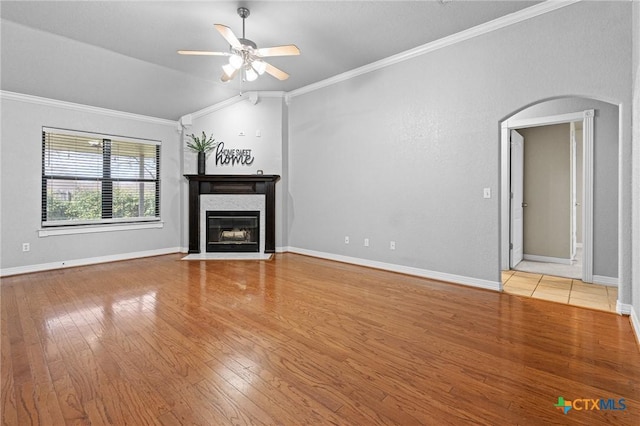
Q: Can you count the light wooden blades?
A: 5